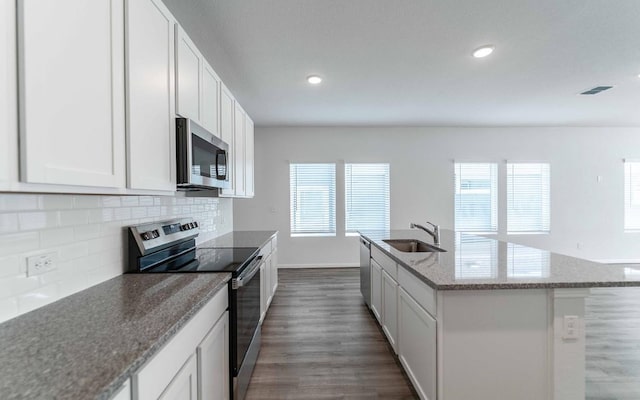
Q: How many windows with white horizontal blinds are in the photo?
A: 5